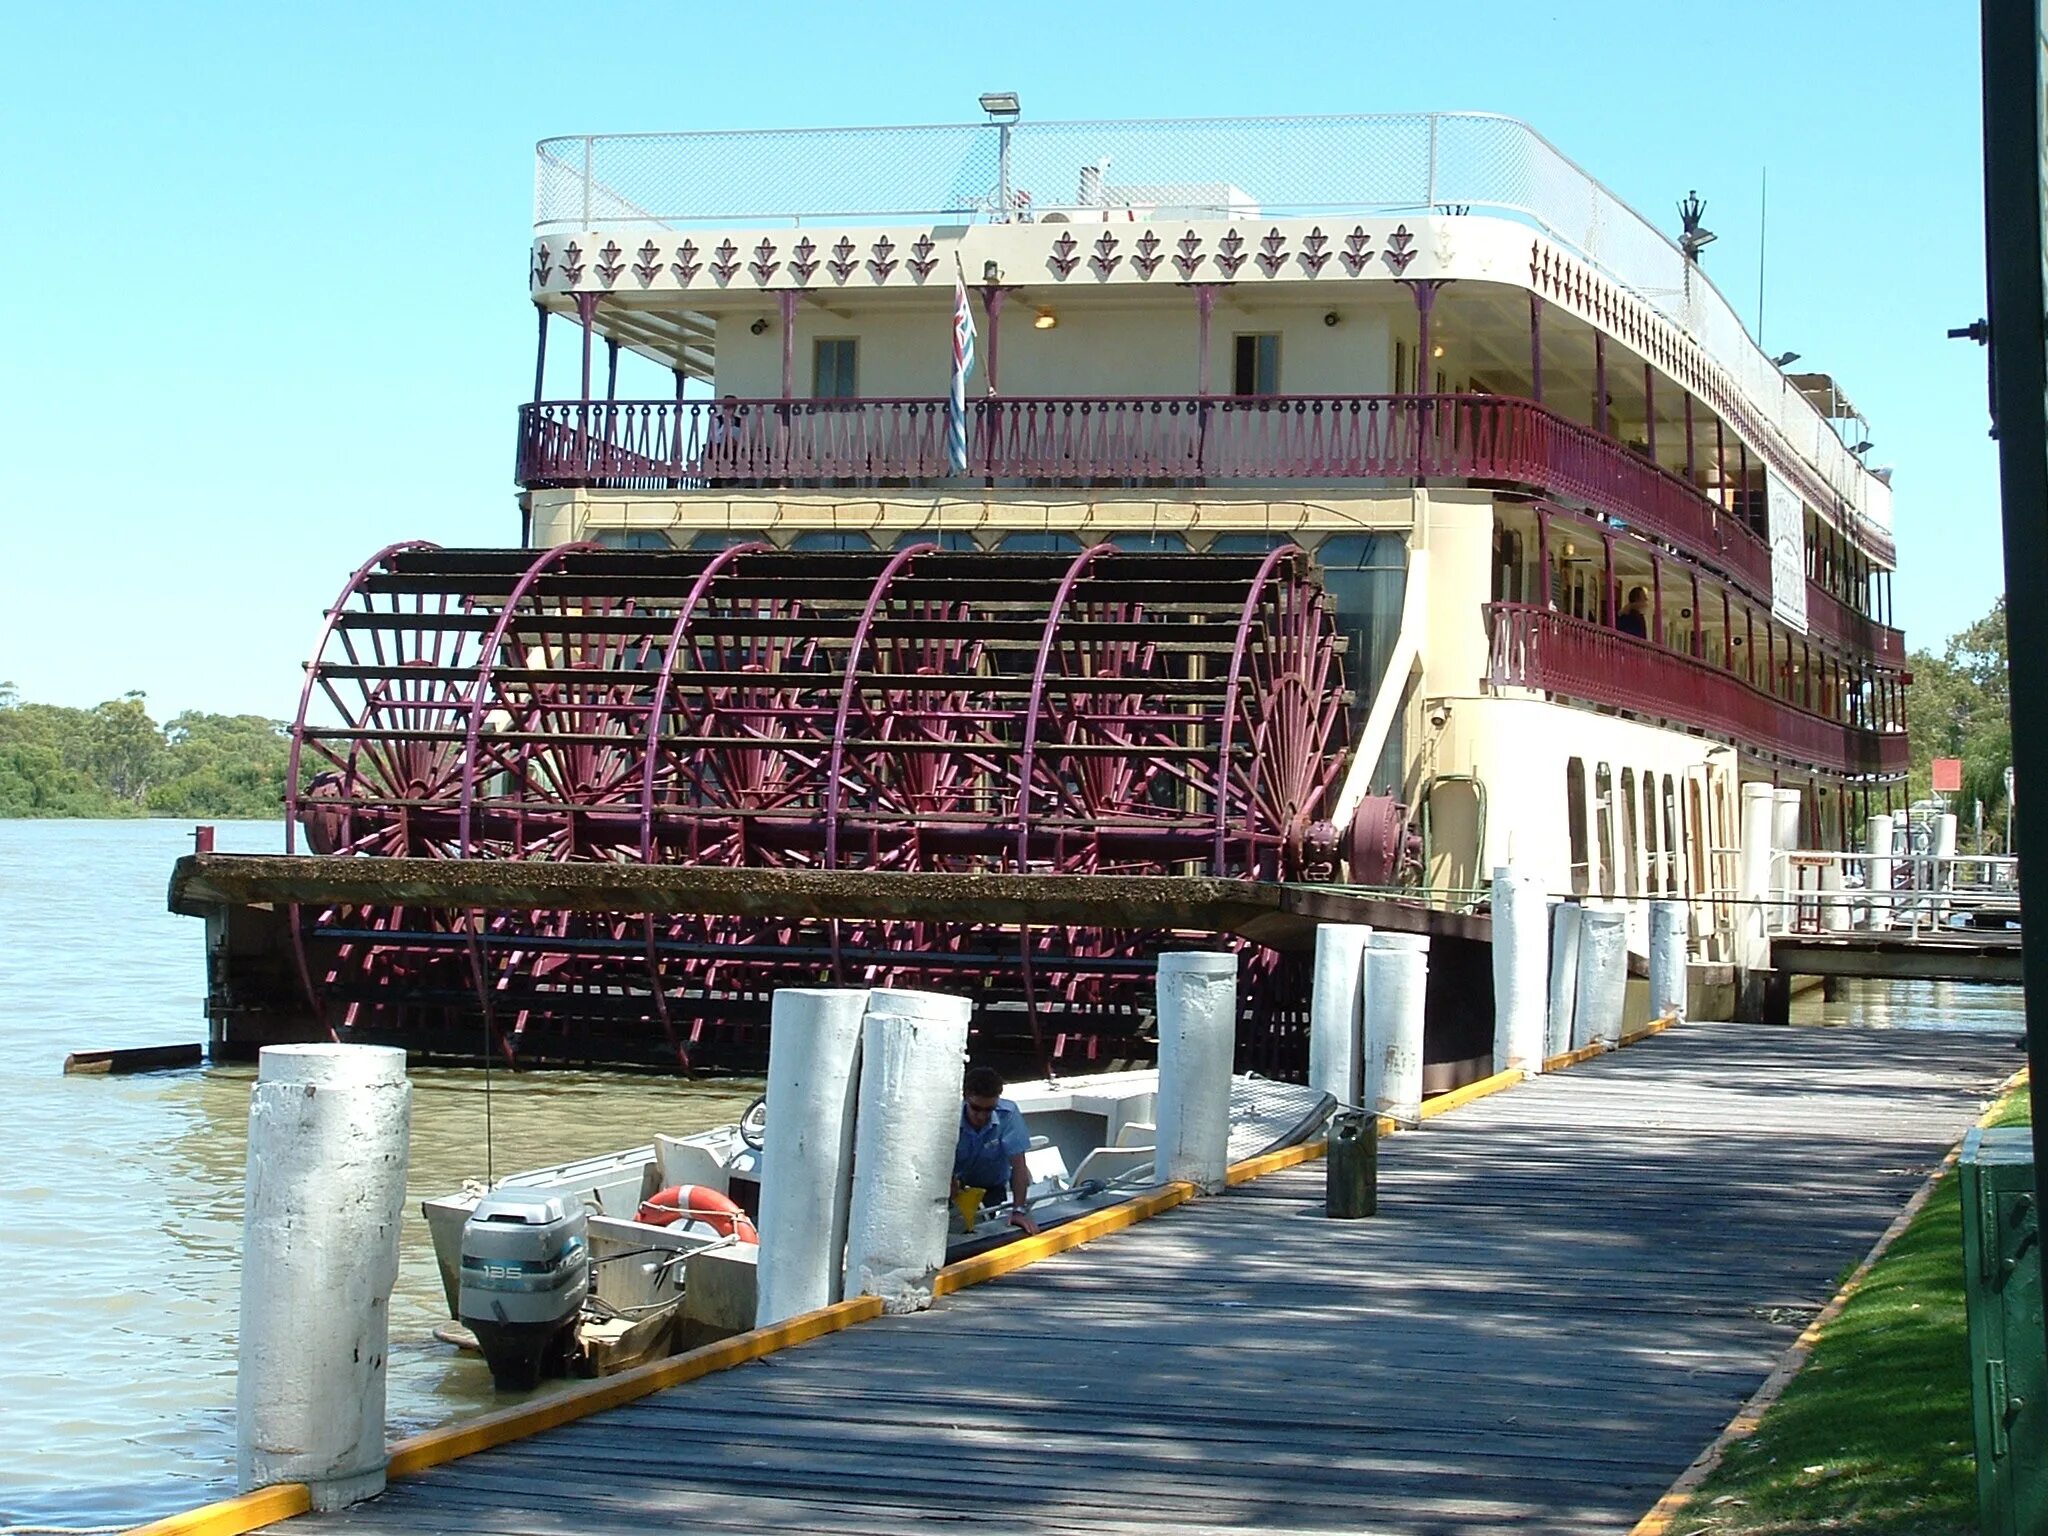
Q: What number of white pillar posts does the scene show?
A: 14